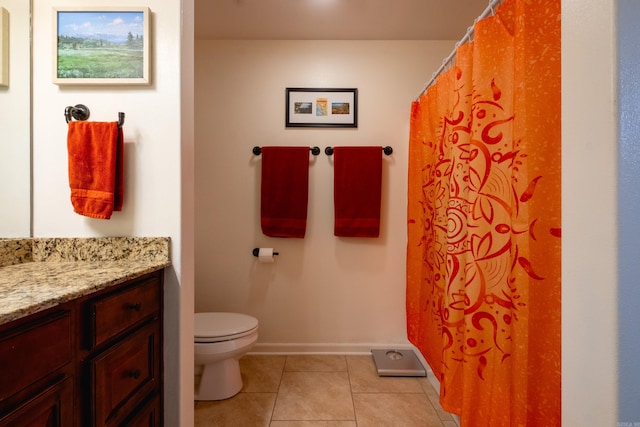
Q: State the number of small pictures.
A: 3